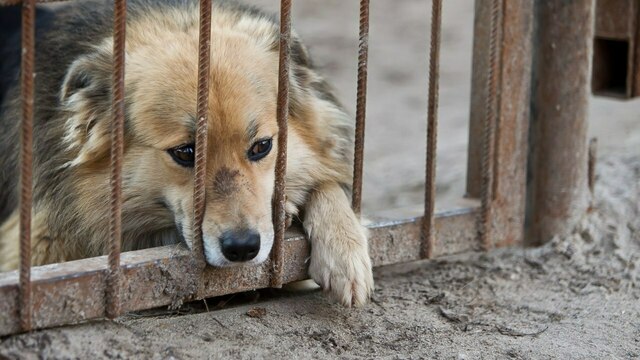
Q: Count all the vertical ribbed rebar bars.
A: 7